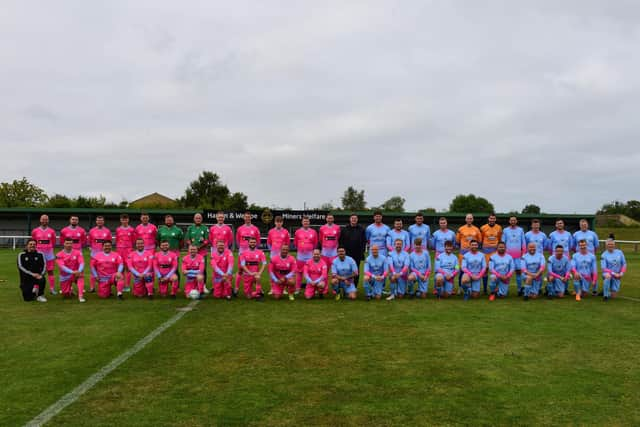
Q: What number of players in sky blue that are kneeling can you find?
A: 11